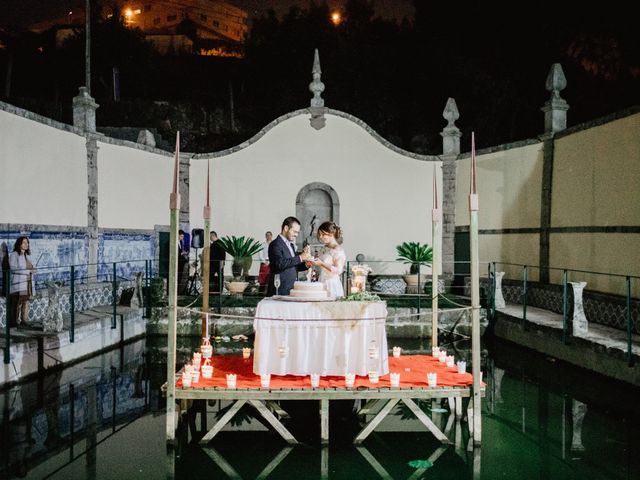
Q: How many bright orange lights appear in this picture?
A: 2